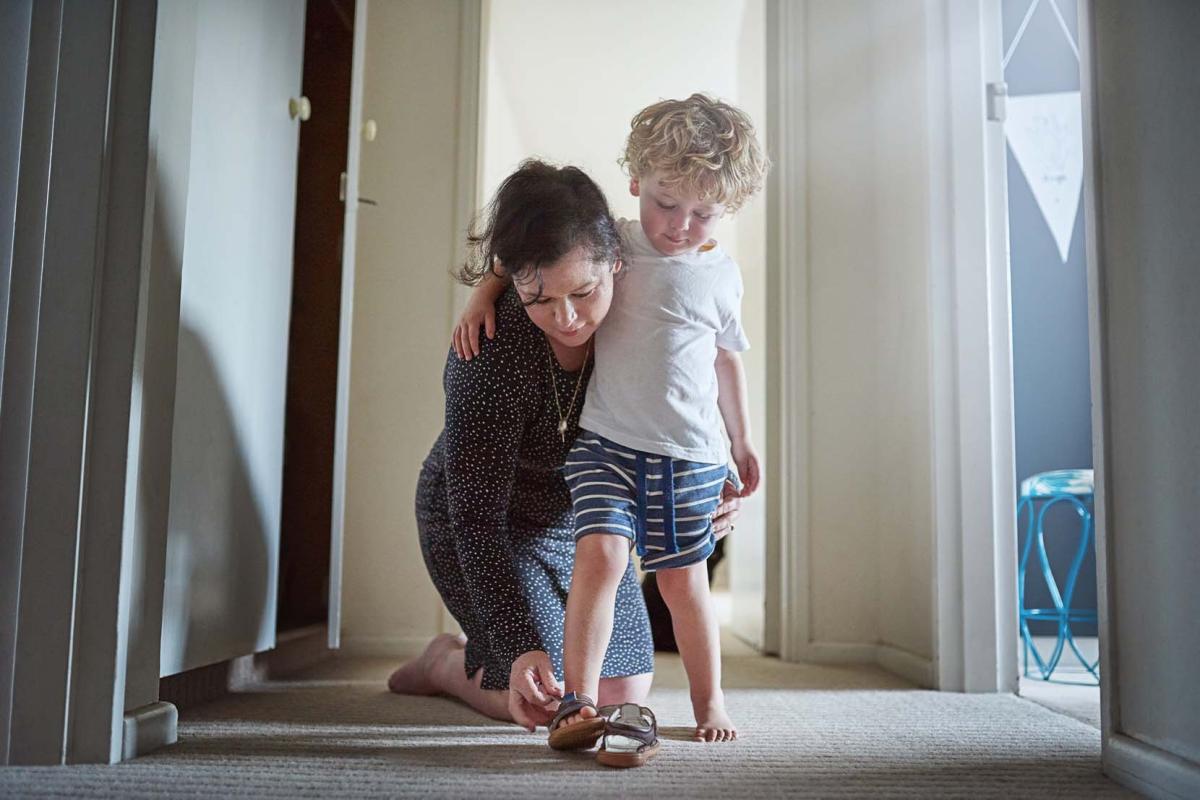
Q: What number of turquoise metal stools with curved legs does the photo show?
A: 1